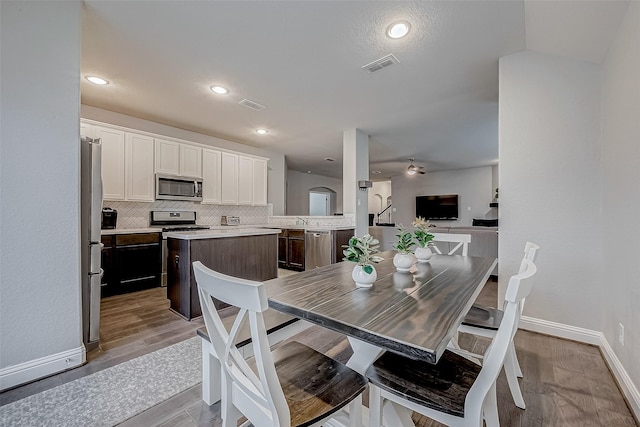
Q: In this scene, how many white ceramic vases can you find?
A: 3